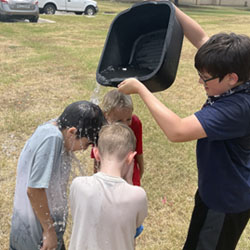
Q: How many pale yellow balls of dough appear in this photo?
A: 0